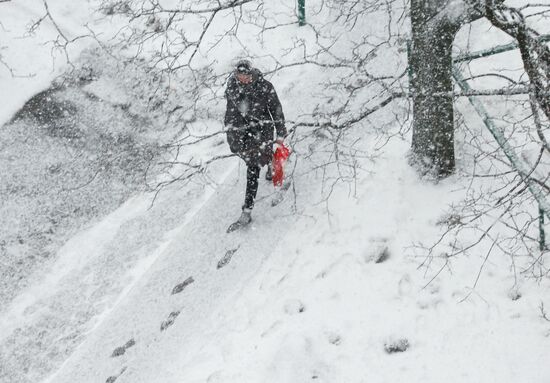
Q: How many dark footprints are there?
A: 5